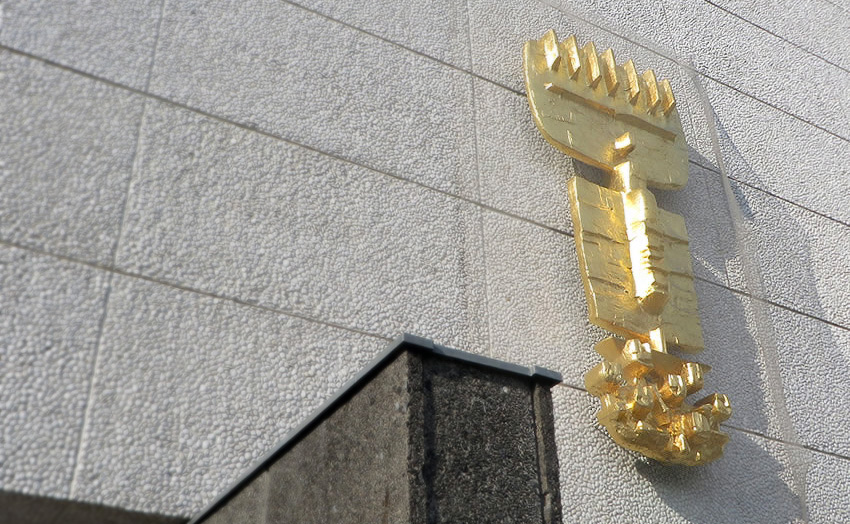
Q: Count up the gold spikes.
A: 7